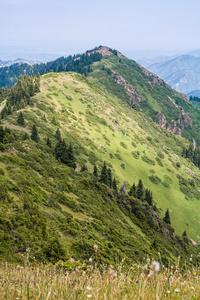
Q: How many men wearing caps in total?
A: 0